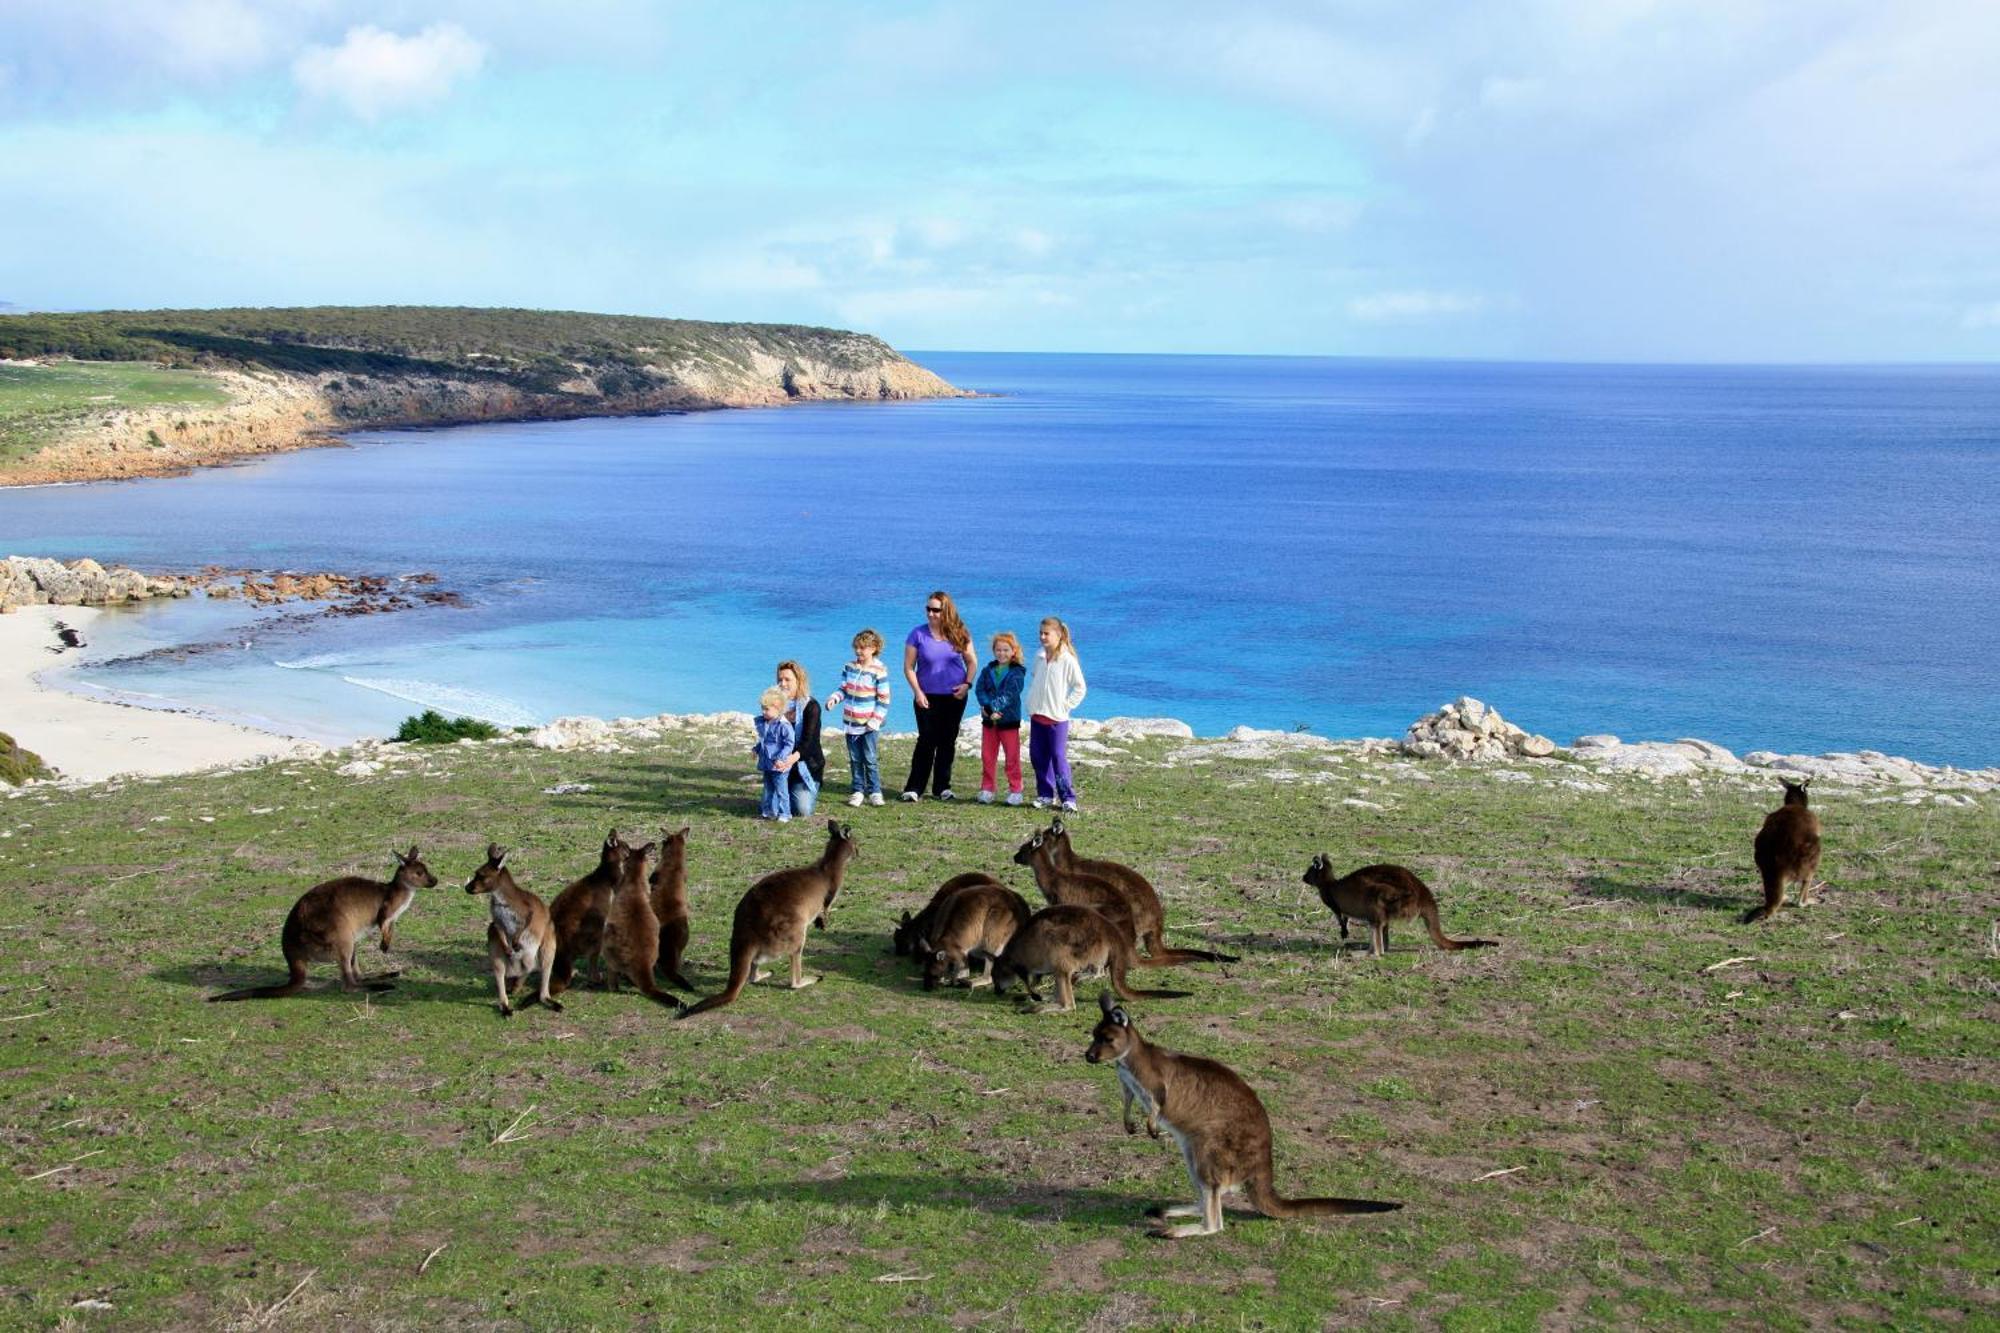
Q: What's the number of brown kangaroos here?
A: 14